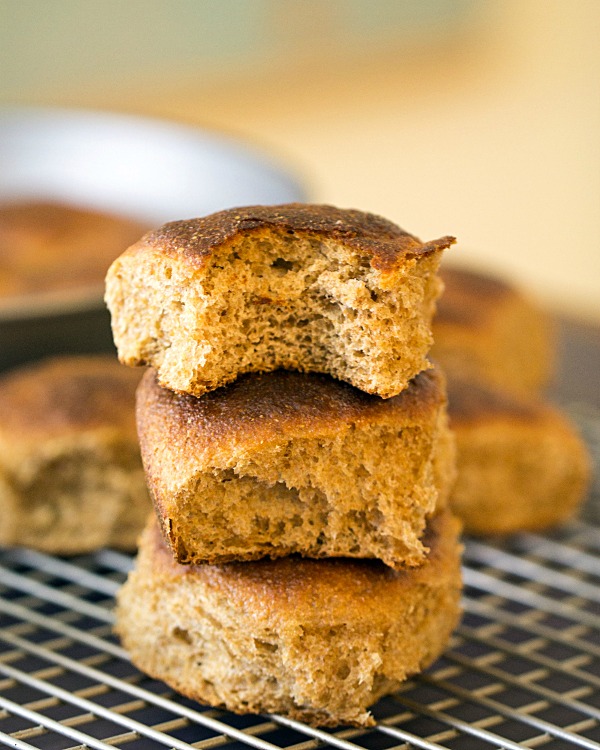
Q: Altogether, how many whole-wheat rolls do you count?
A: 7